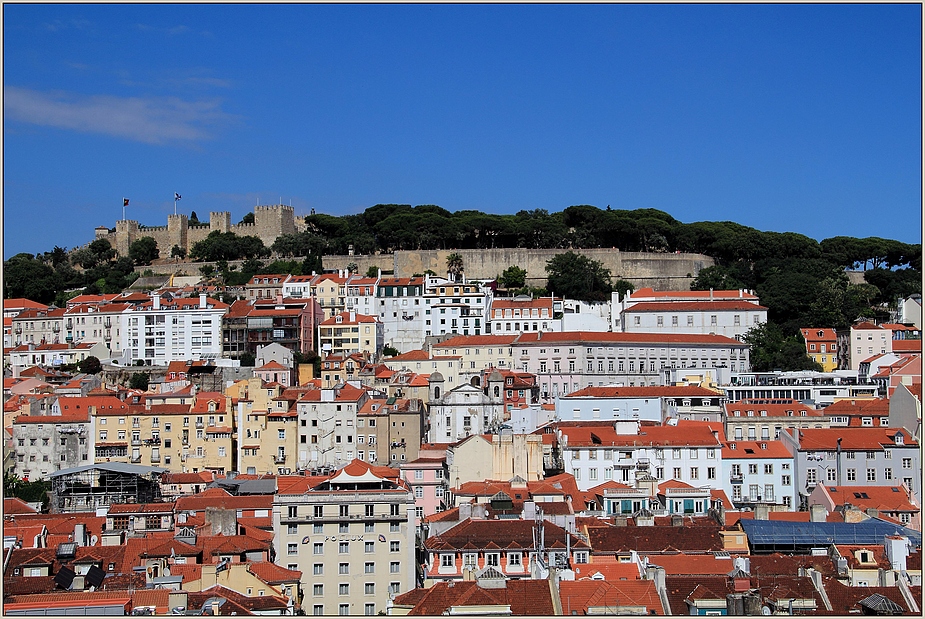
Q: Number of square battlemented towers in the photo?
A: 4